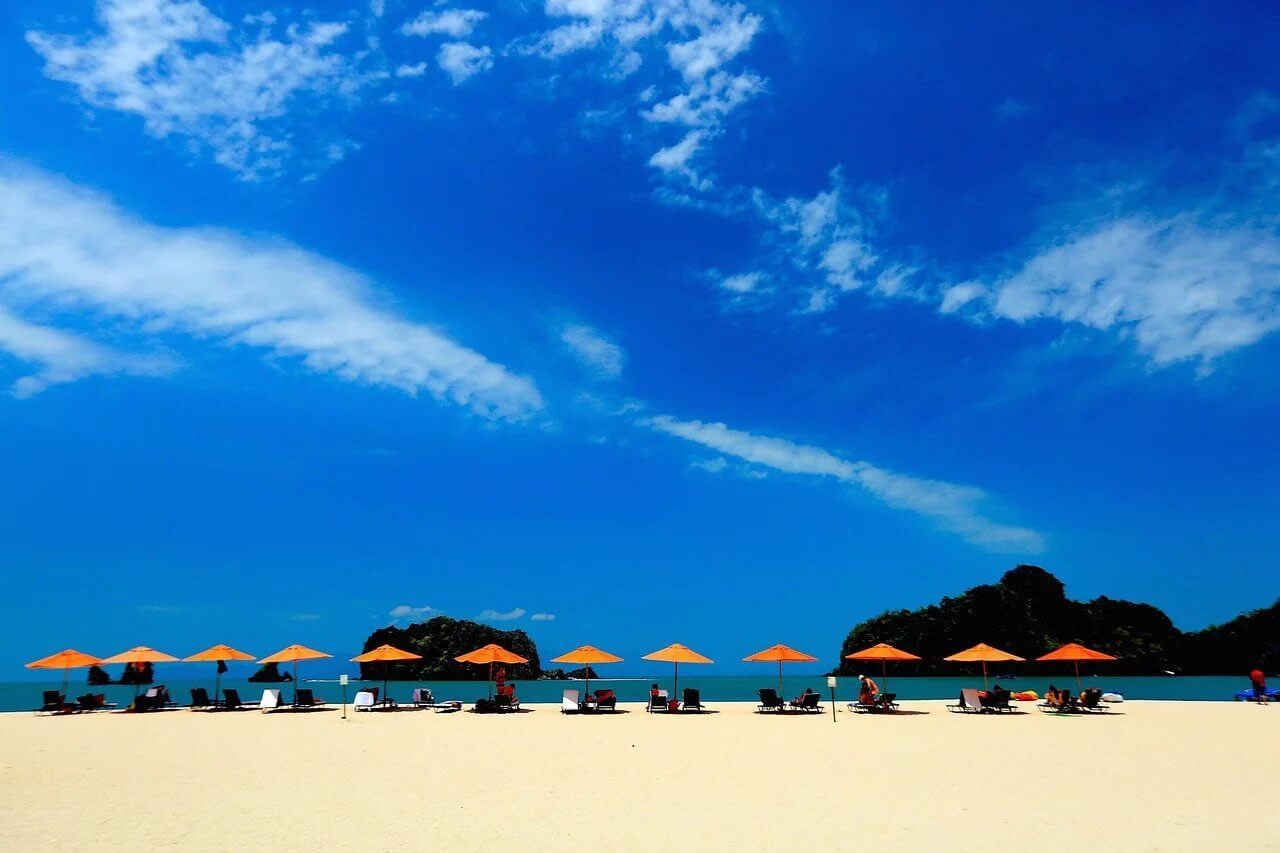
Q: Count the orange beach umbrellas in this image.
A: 12